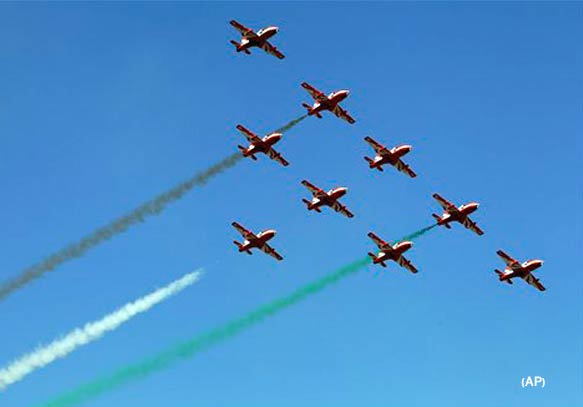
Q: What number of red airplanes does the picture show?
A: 9